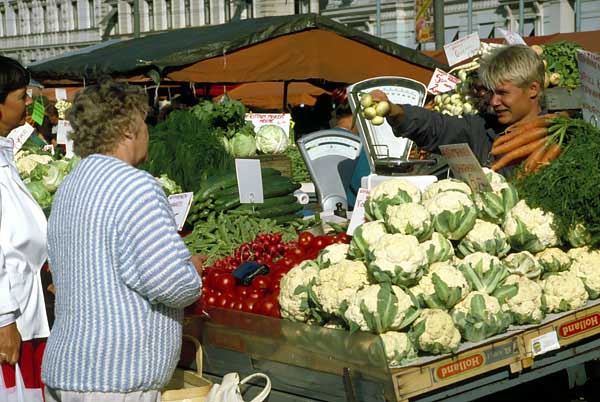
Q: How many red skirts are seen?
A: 1